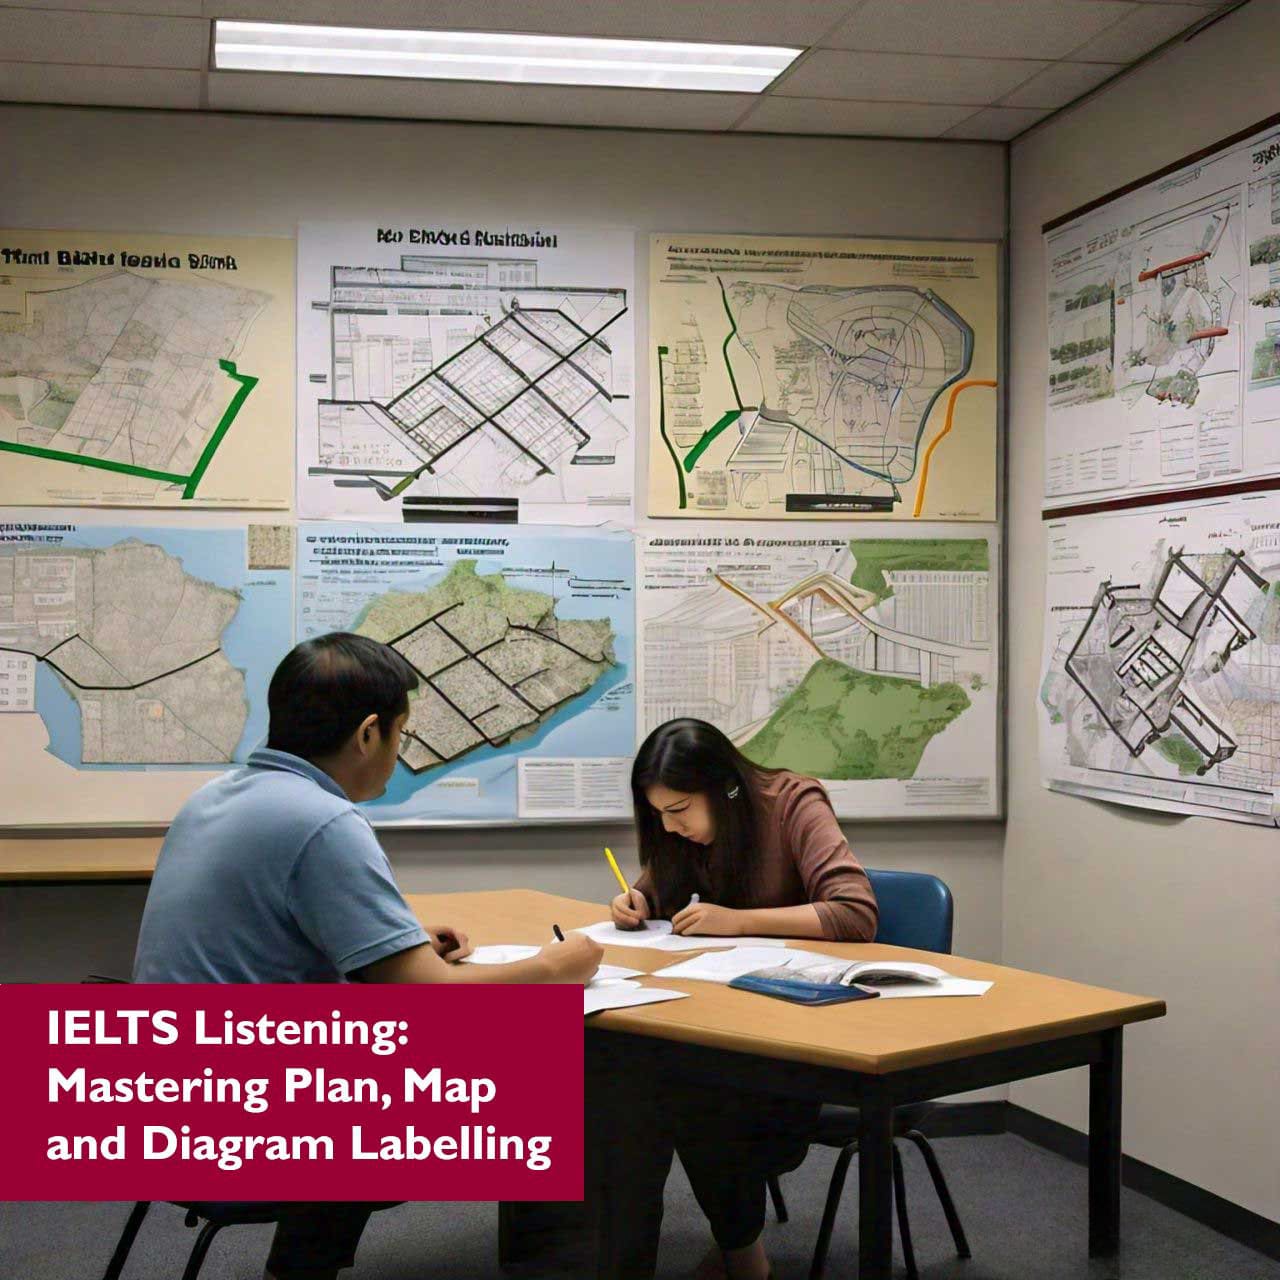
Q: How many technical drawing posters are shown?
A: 8